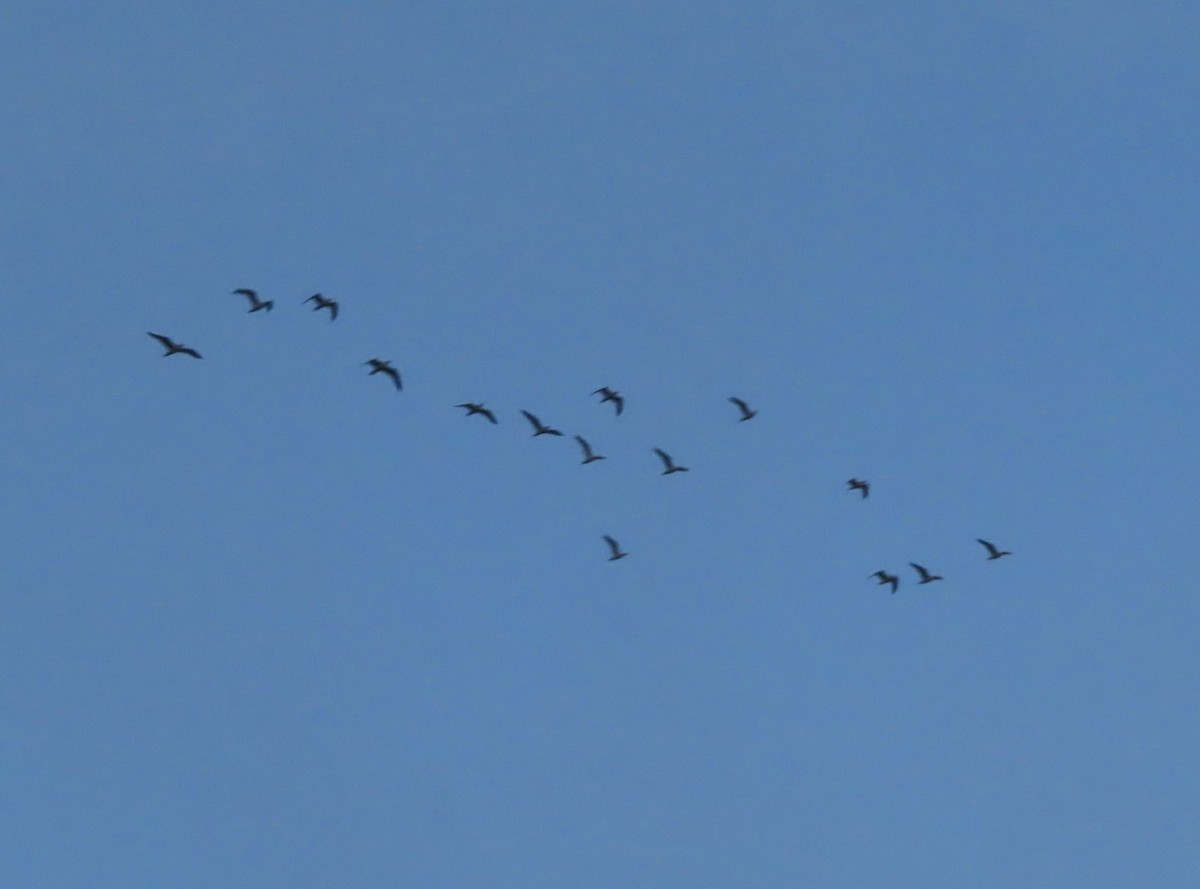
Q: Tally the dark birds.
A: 15